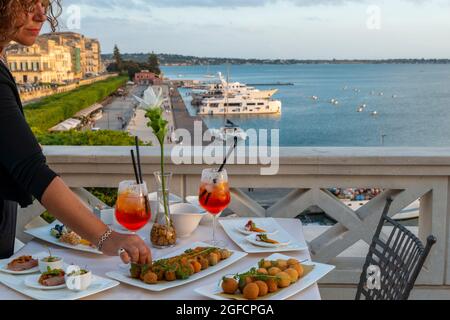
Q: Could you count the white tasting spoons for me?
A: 2